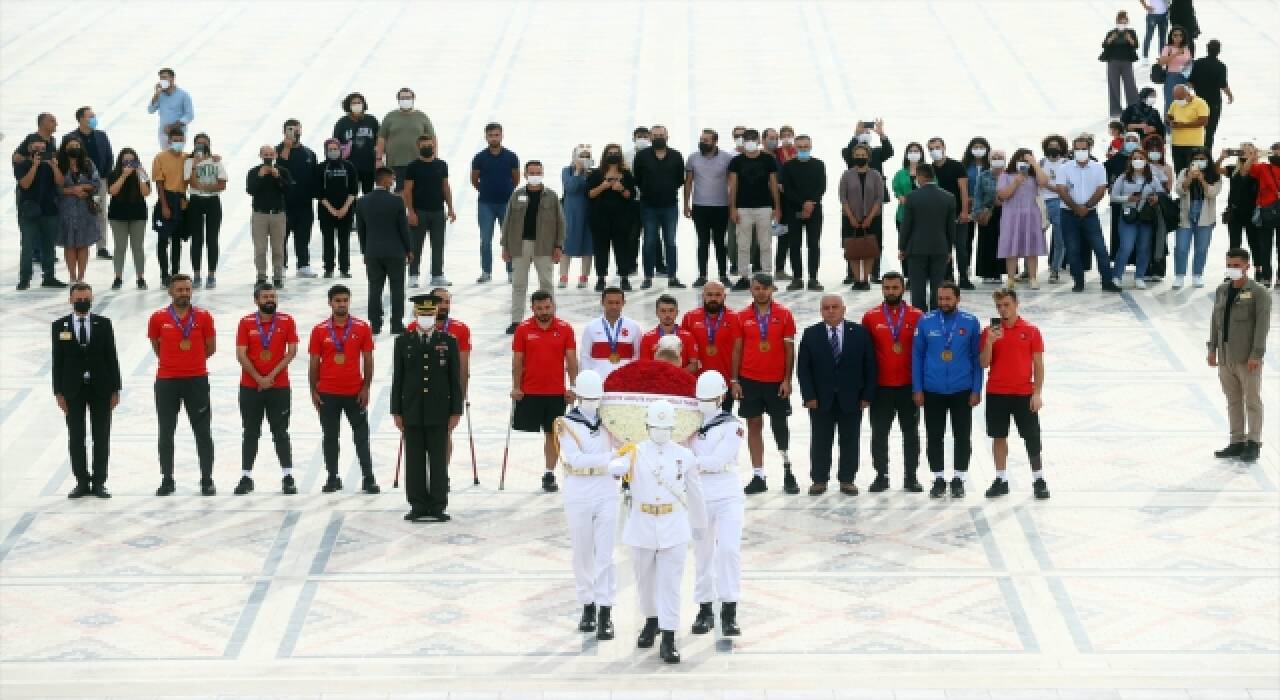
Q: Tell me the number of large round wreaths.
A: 1